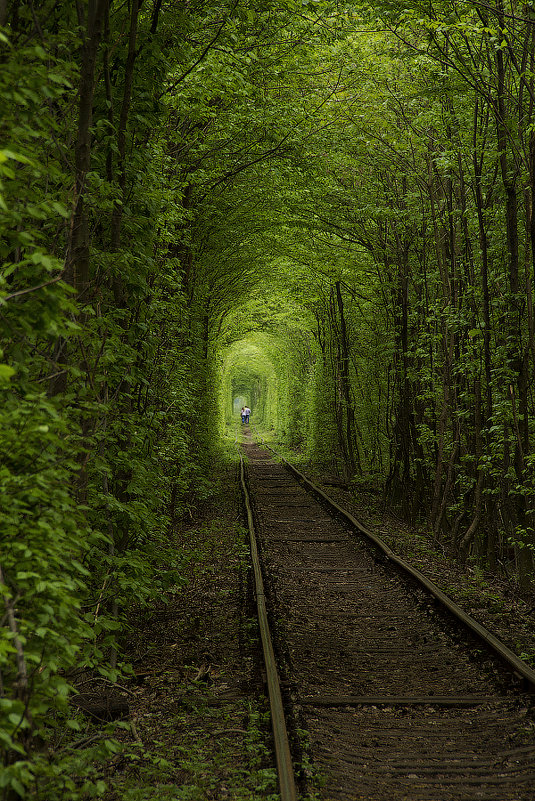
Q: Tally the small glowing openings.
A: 1